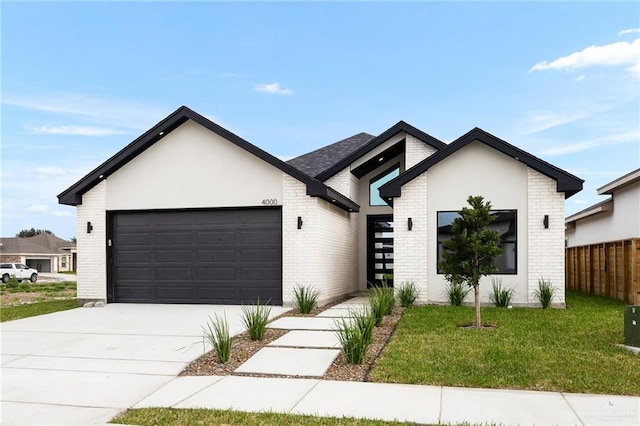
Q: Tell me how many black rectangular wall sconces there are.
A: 4